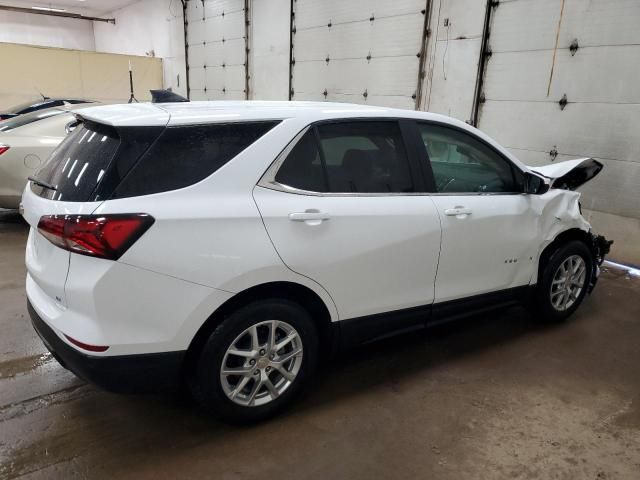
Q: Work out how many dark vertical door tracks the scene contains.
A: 5